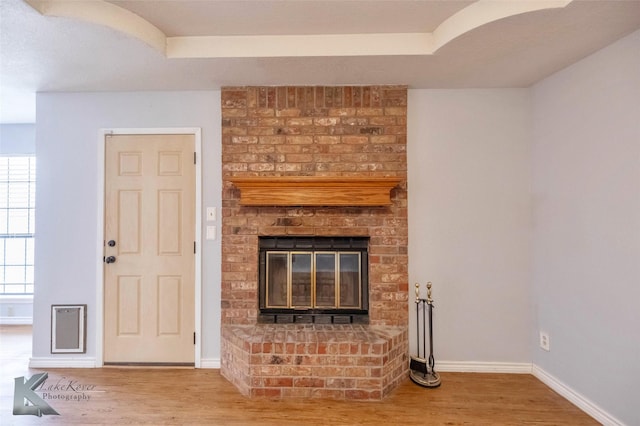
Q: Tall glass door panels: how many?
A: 4